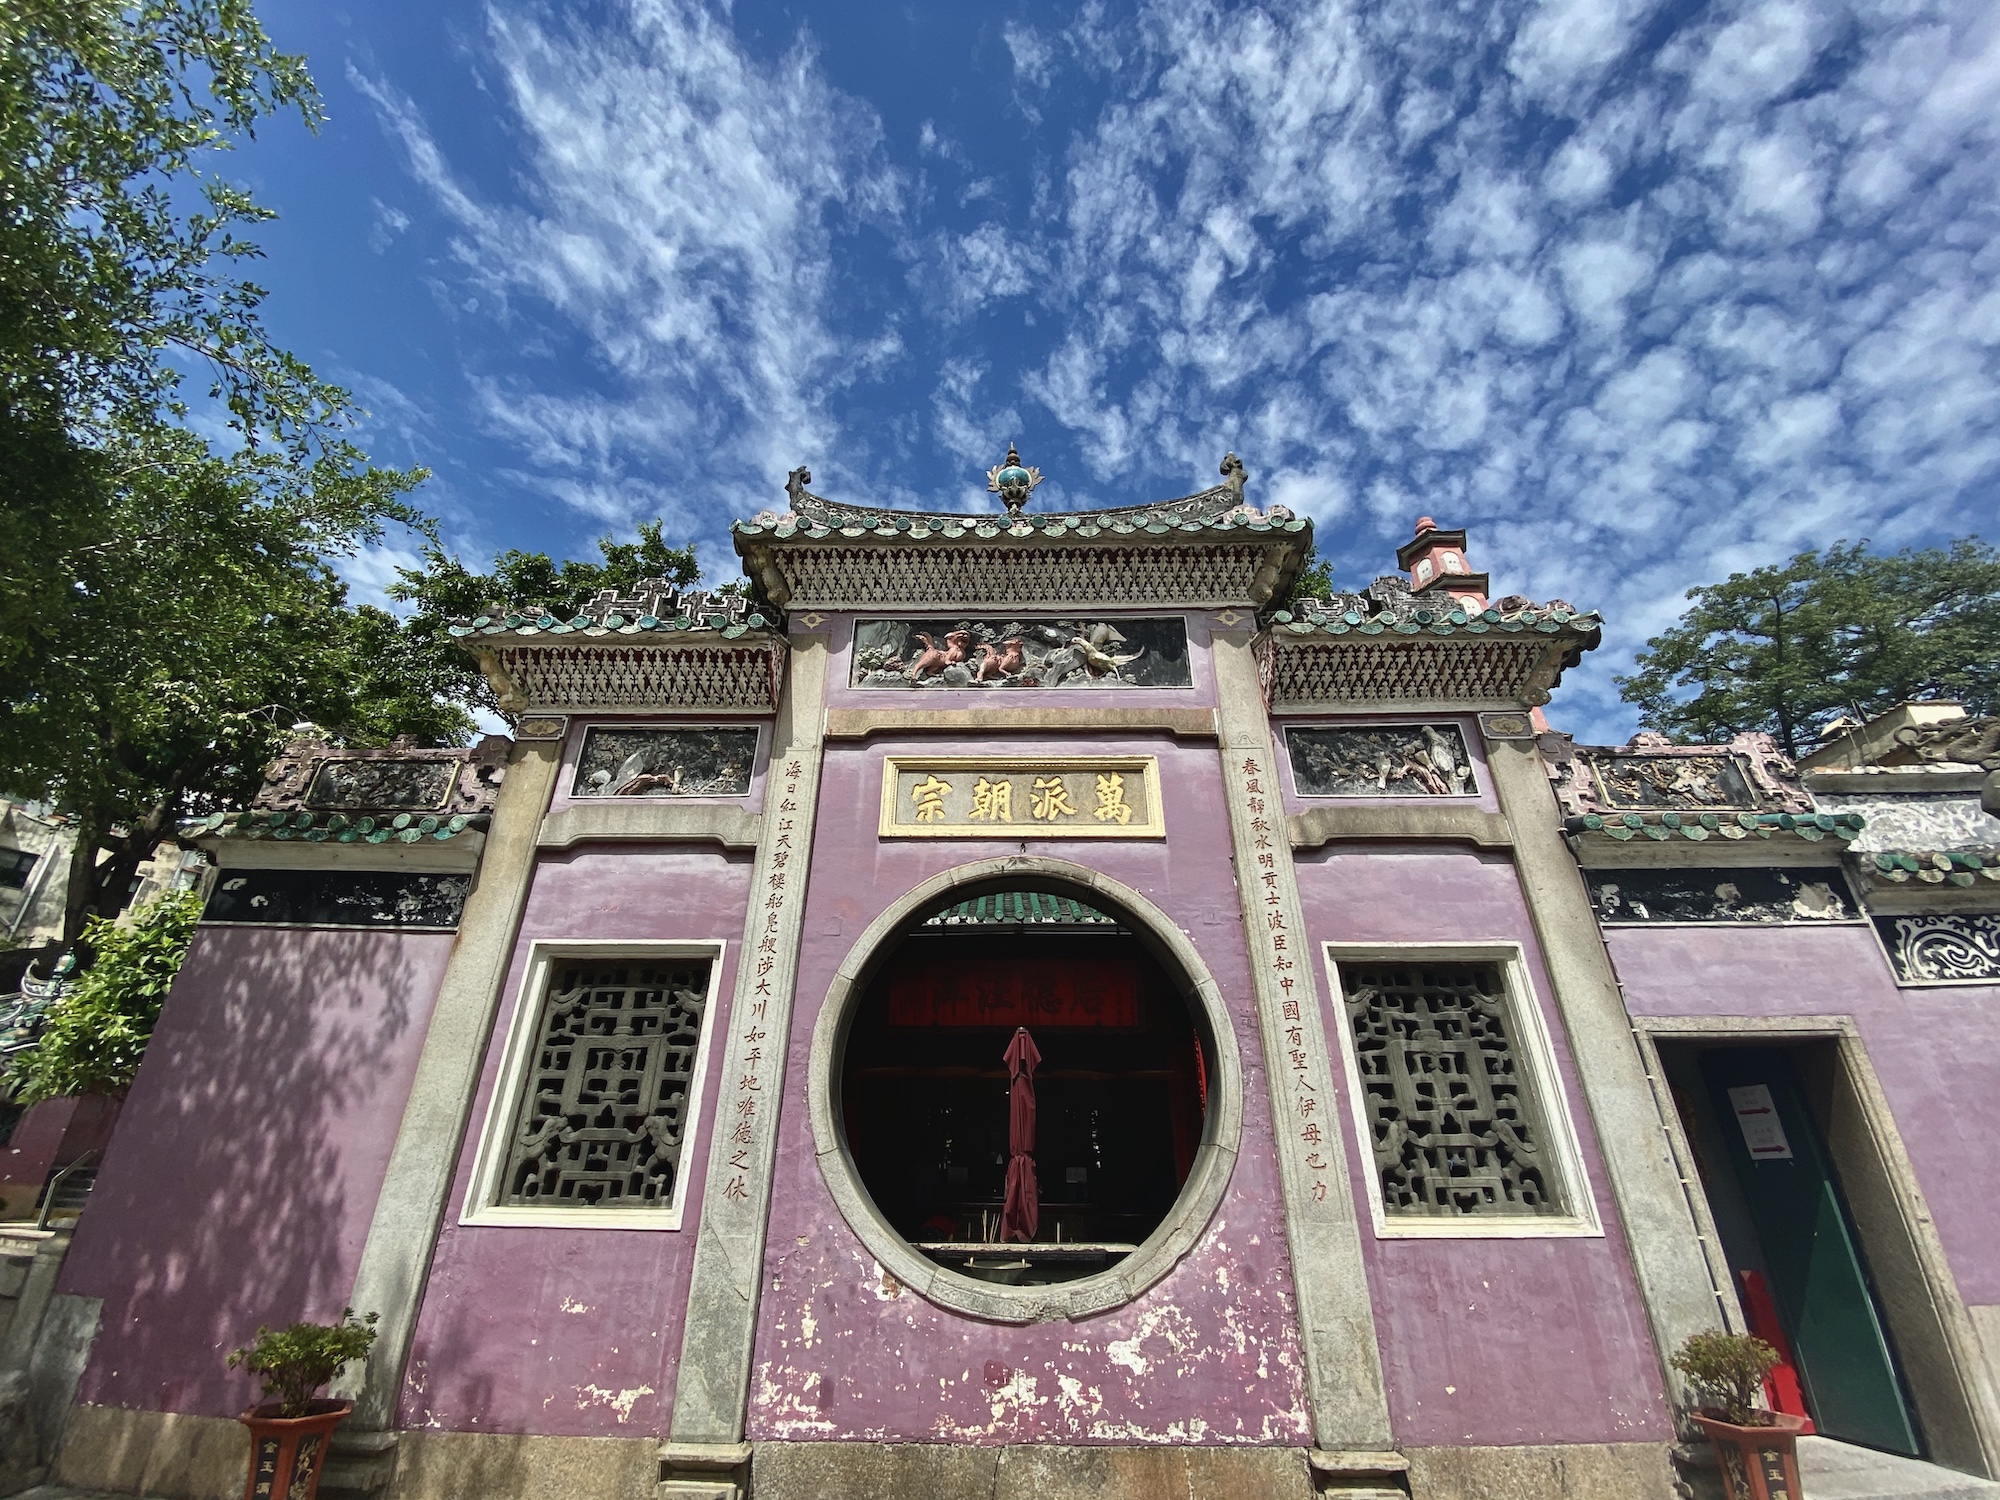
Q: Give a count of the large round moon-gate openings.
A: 1